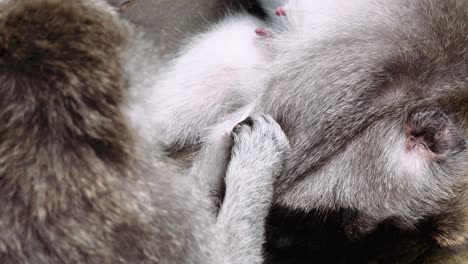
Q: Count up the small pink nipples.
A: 2